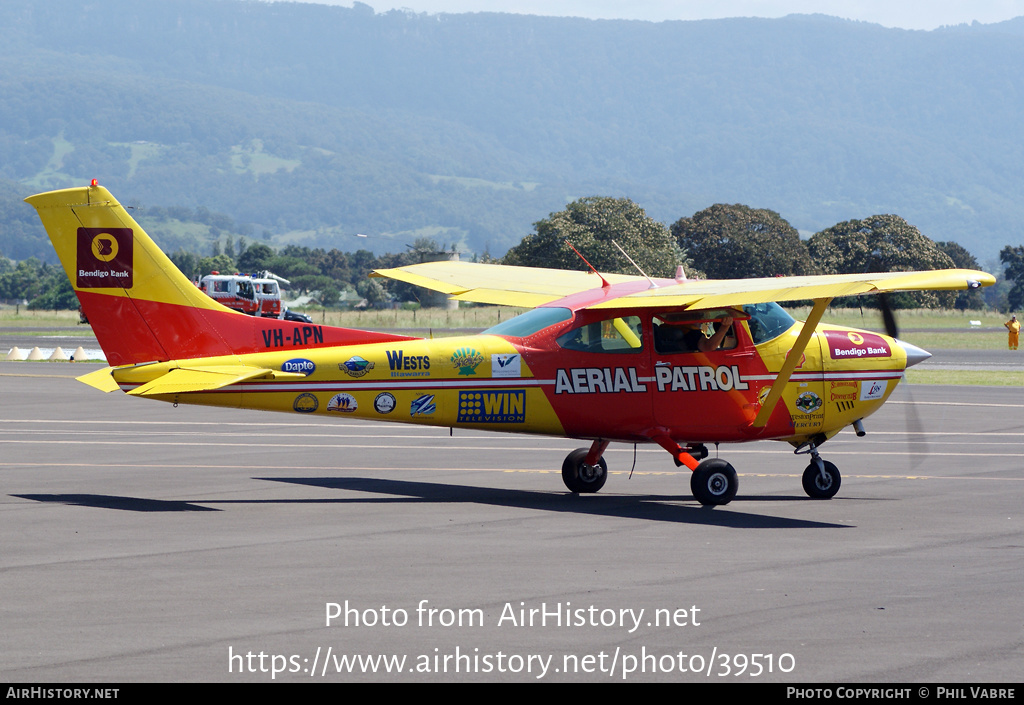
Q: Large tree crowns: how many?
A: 3